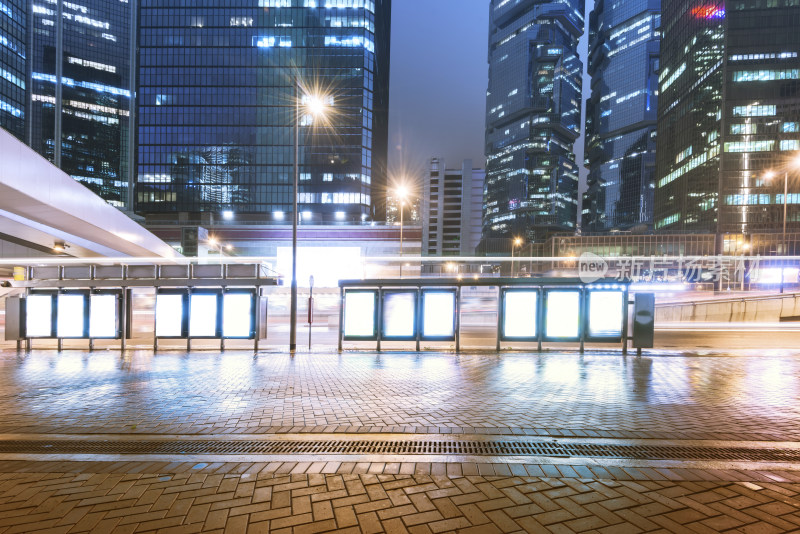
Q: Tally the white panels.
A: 12